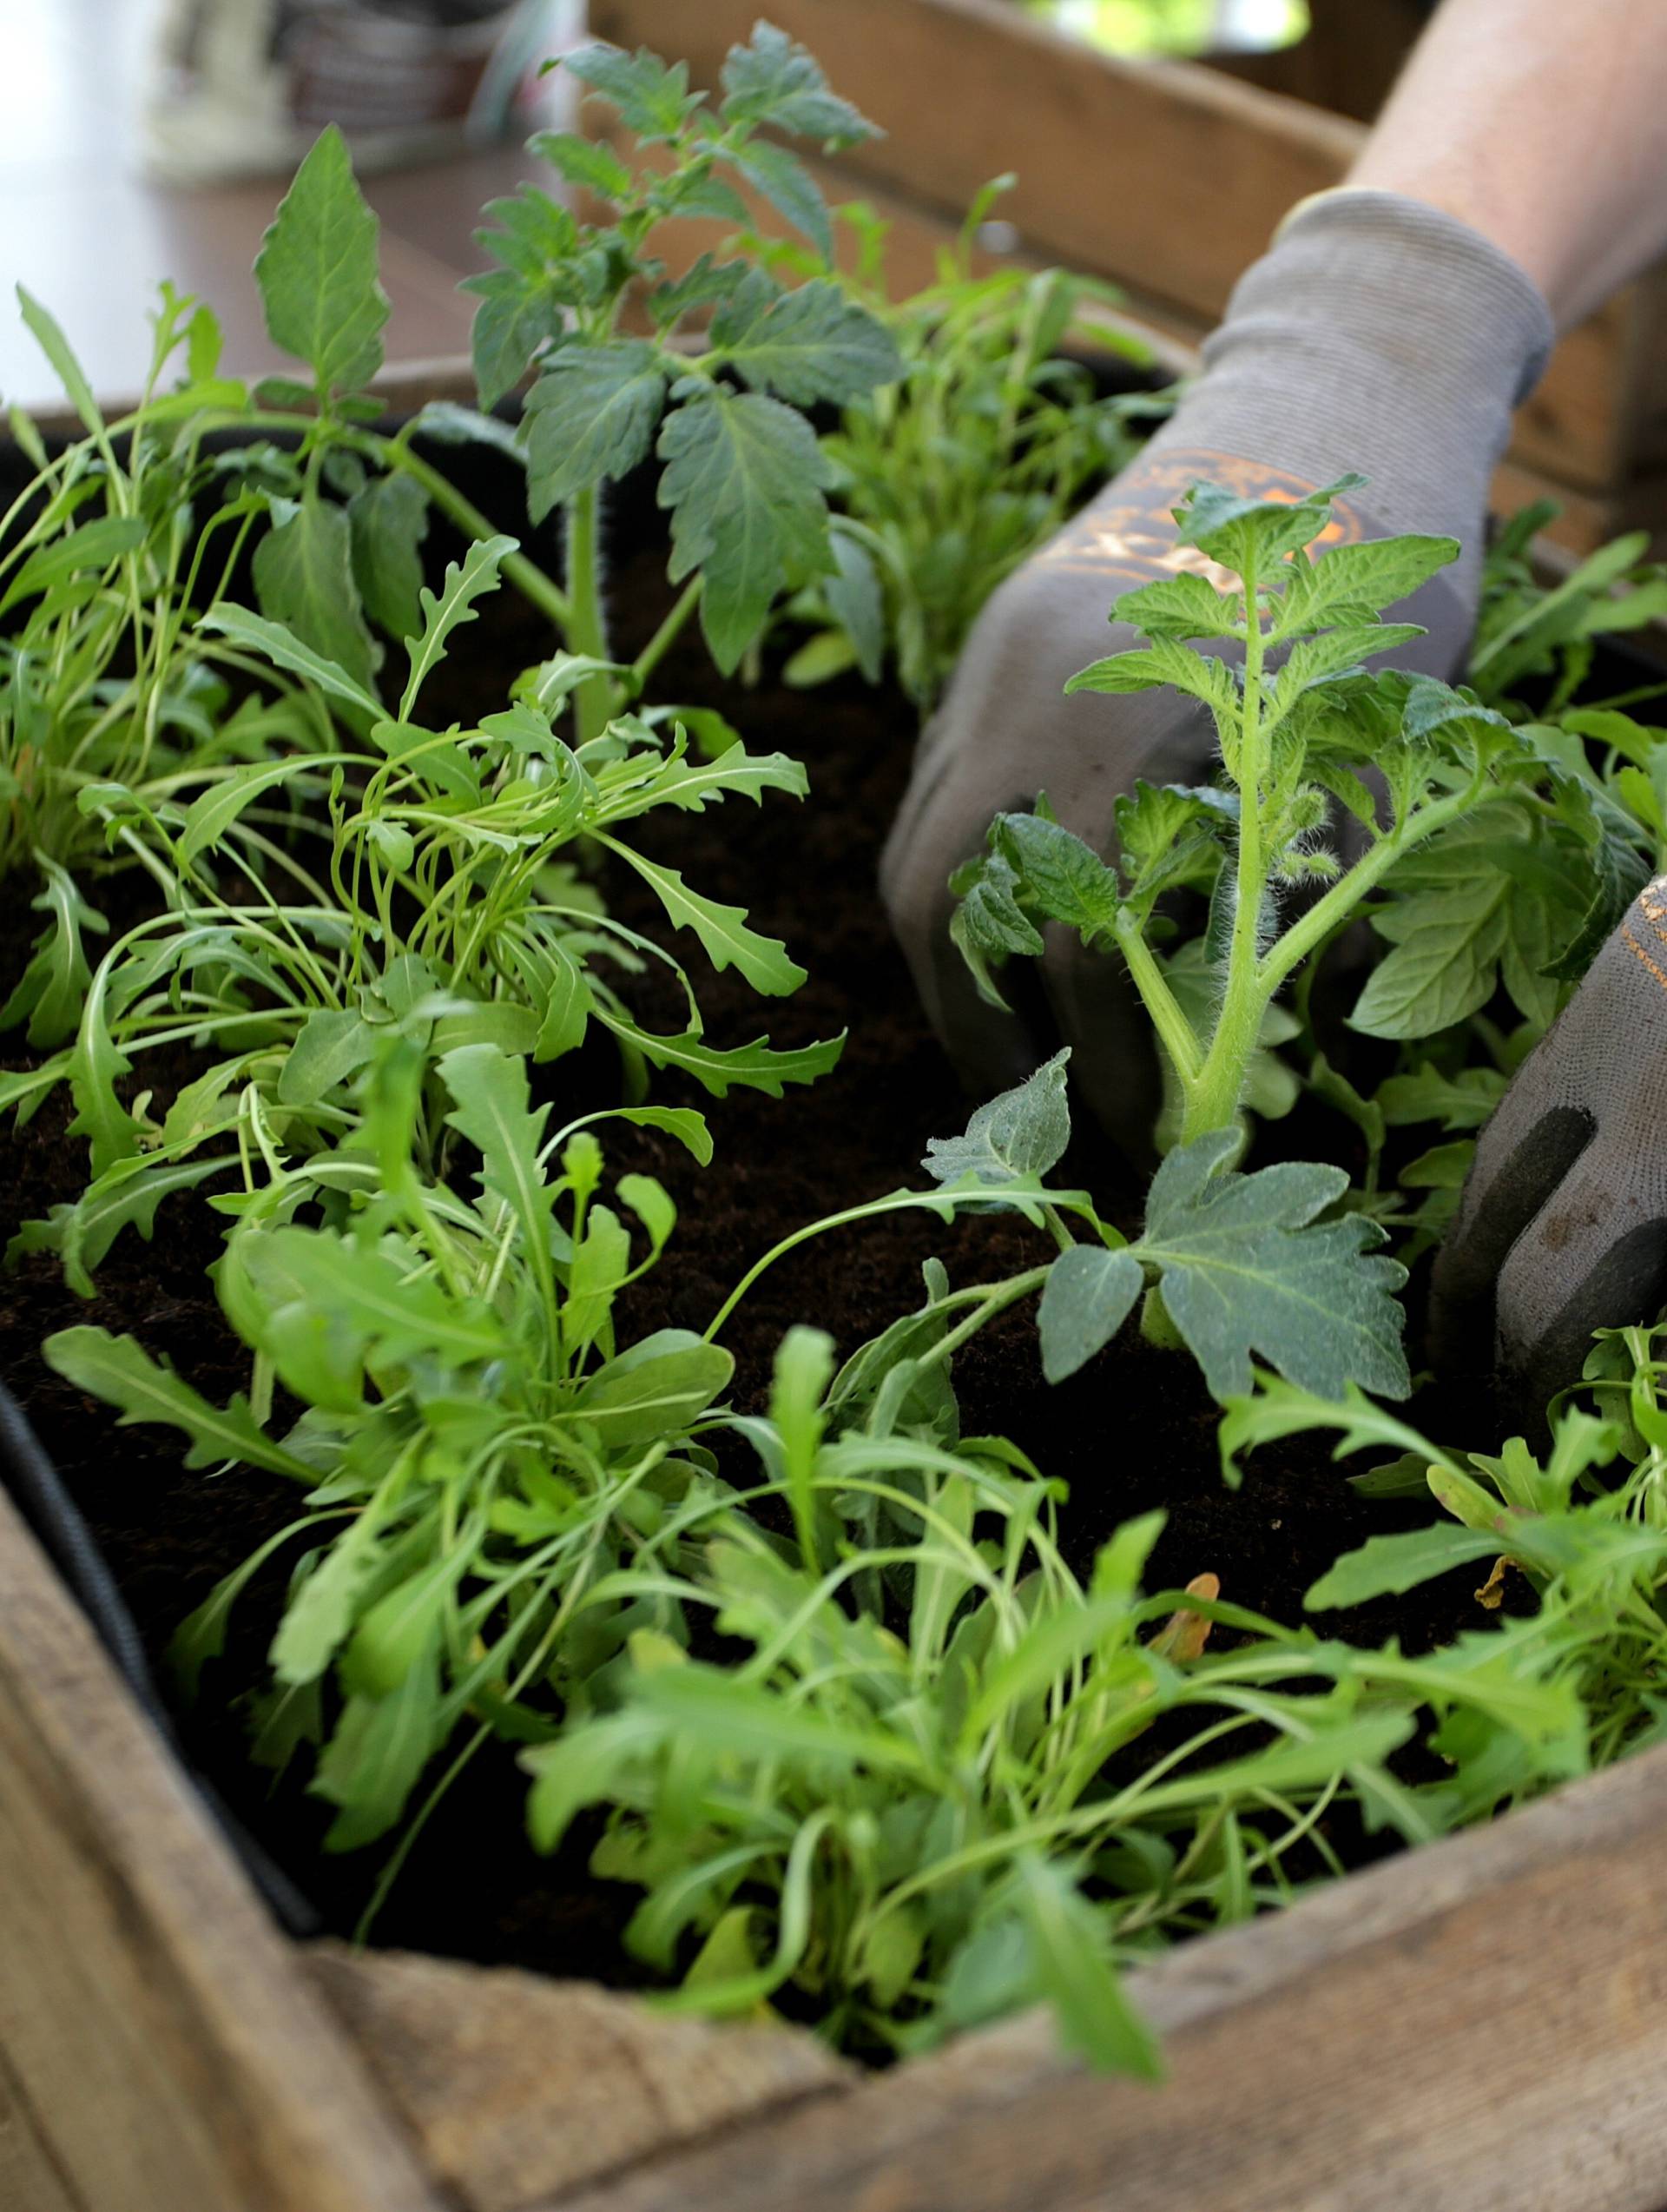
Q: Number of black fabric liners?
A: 1